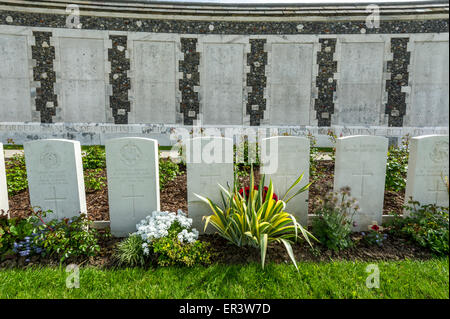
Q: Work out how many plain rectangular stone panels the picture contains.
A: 7